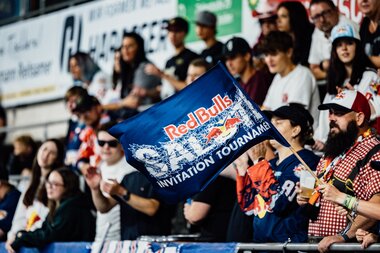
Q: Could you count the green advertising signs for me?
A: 1